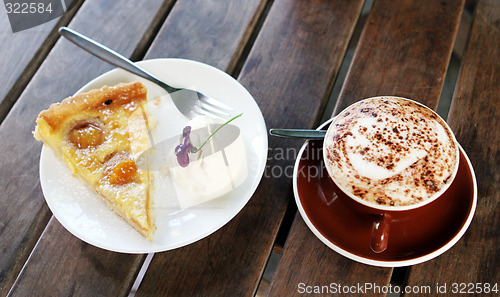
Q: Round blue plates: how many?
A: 0